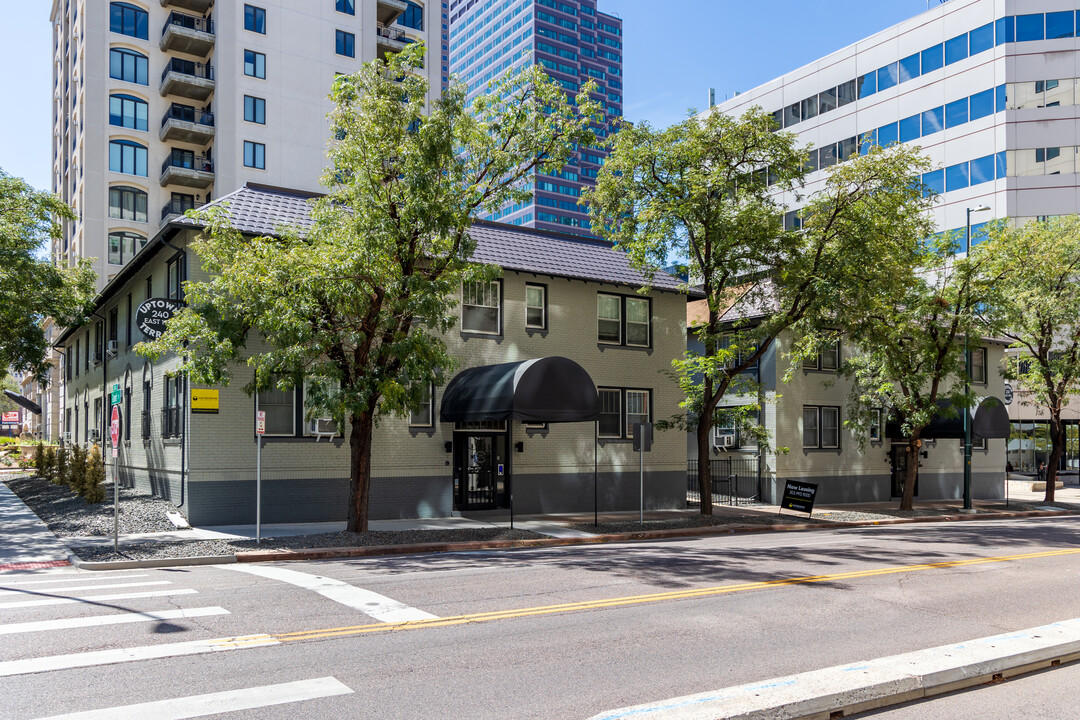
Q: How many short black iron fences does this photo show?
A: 1